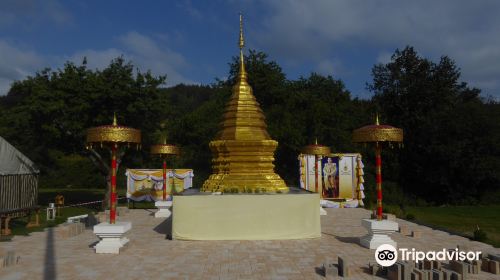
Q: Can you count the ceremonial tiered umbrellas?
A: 4